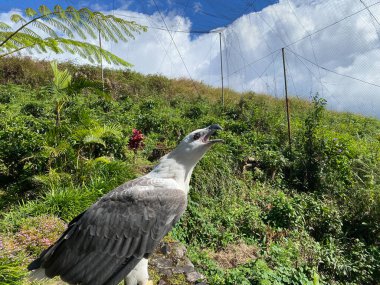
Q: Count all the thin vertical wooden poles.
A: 3